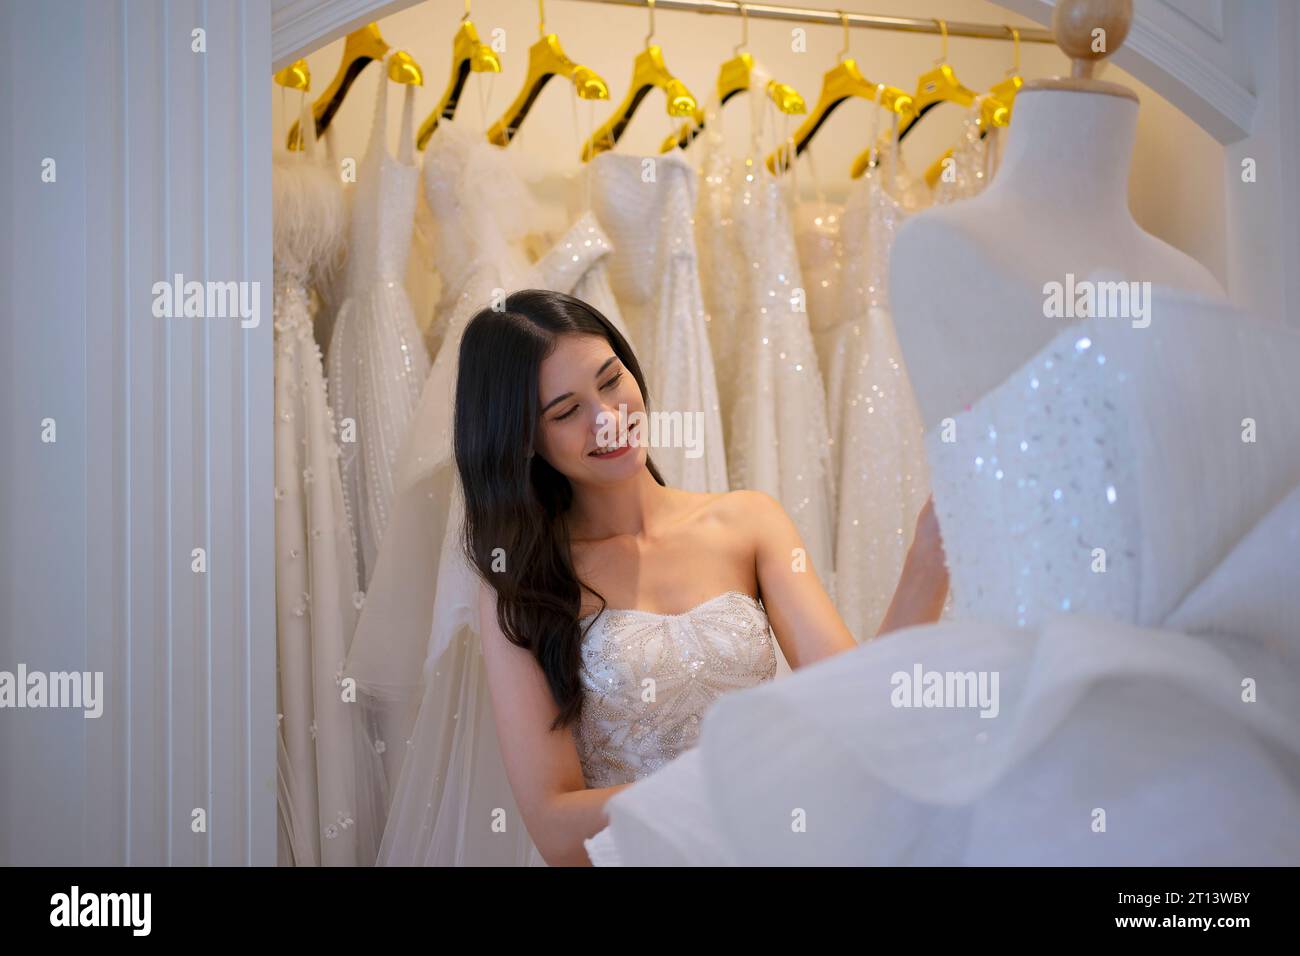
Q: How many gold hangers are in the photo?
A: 9